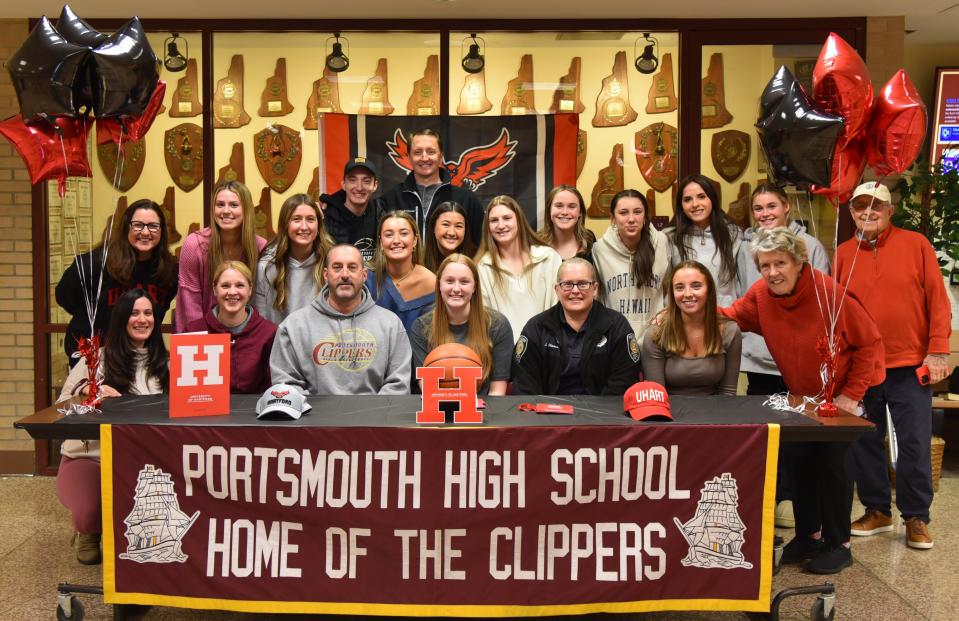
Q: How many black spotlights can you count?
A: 4